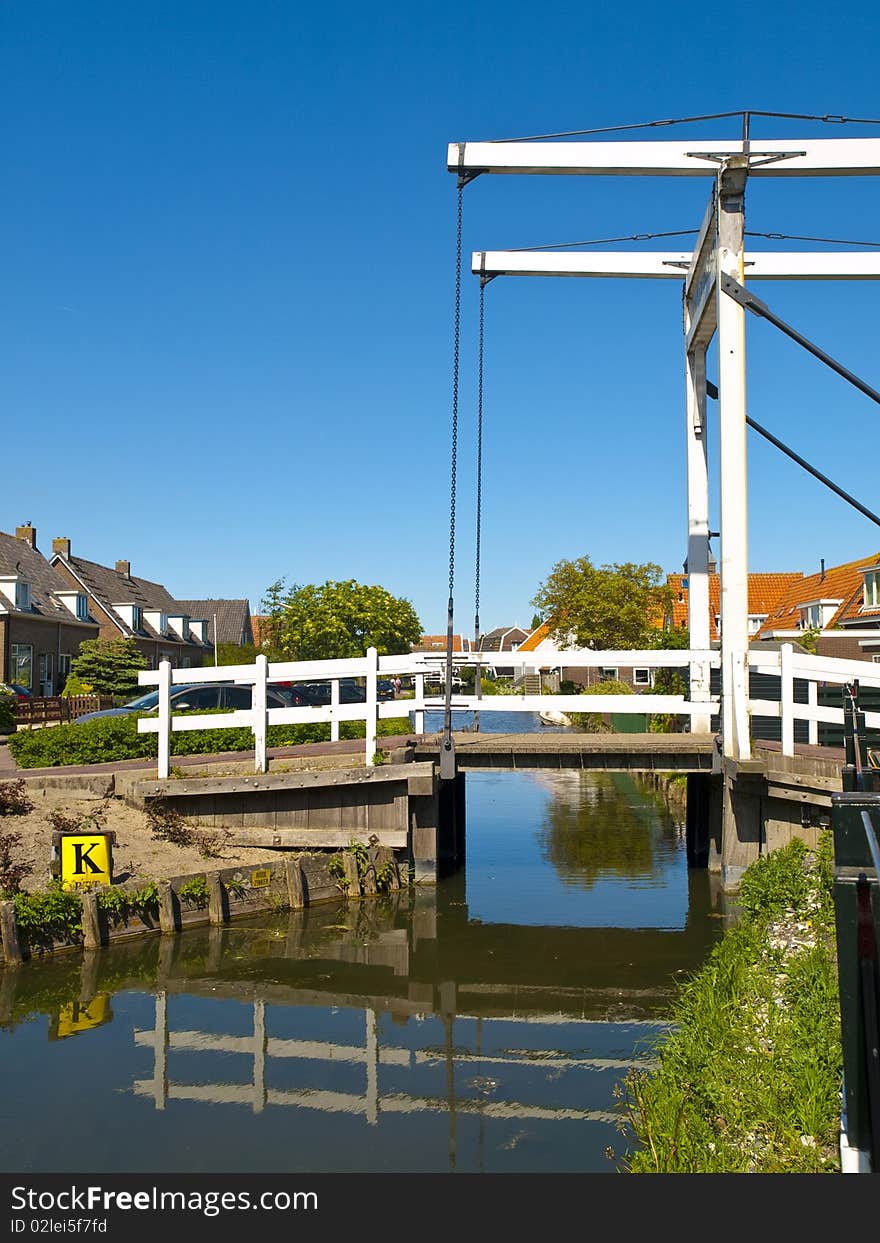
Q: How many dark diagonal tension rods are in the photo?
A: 2